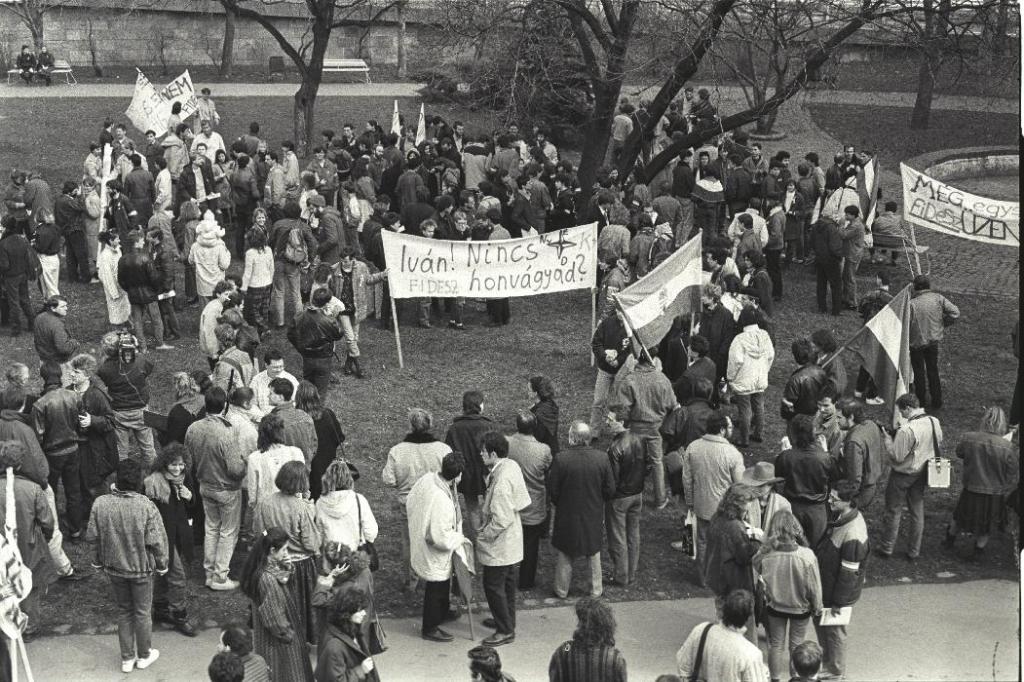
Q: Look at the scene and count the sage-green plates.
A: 0